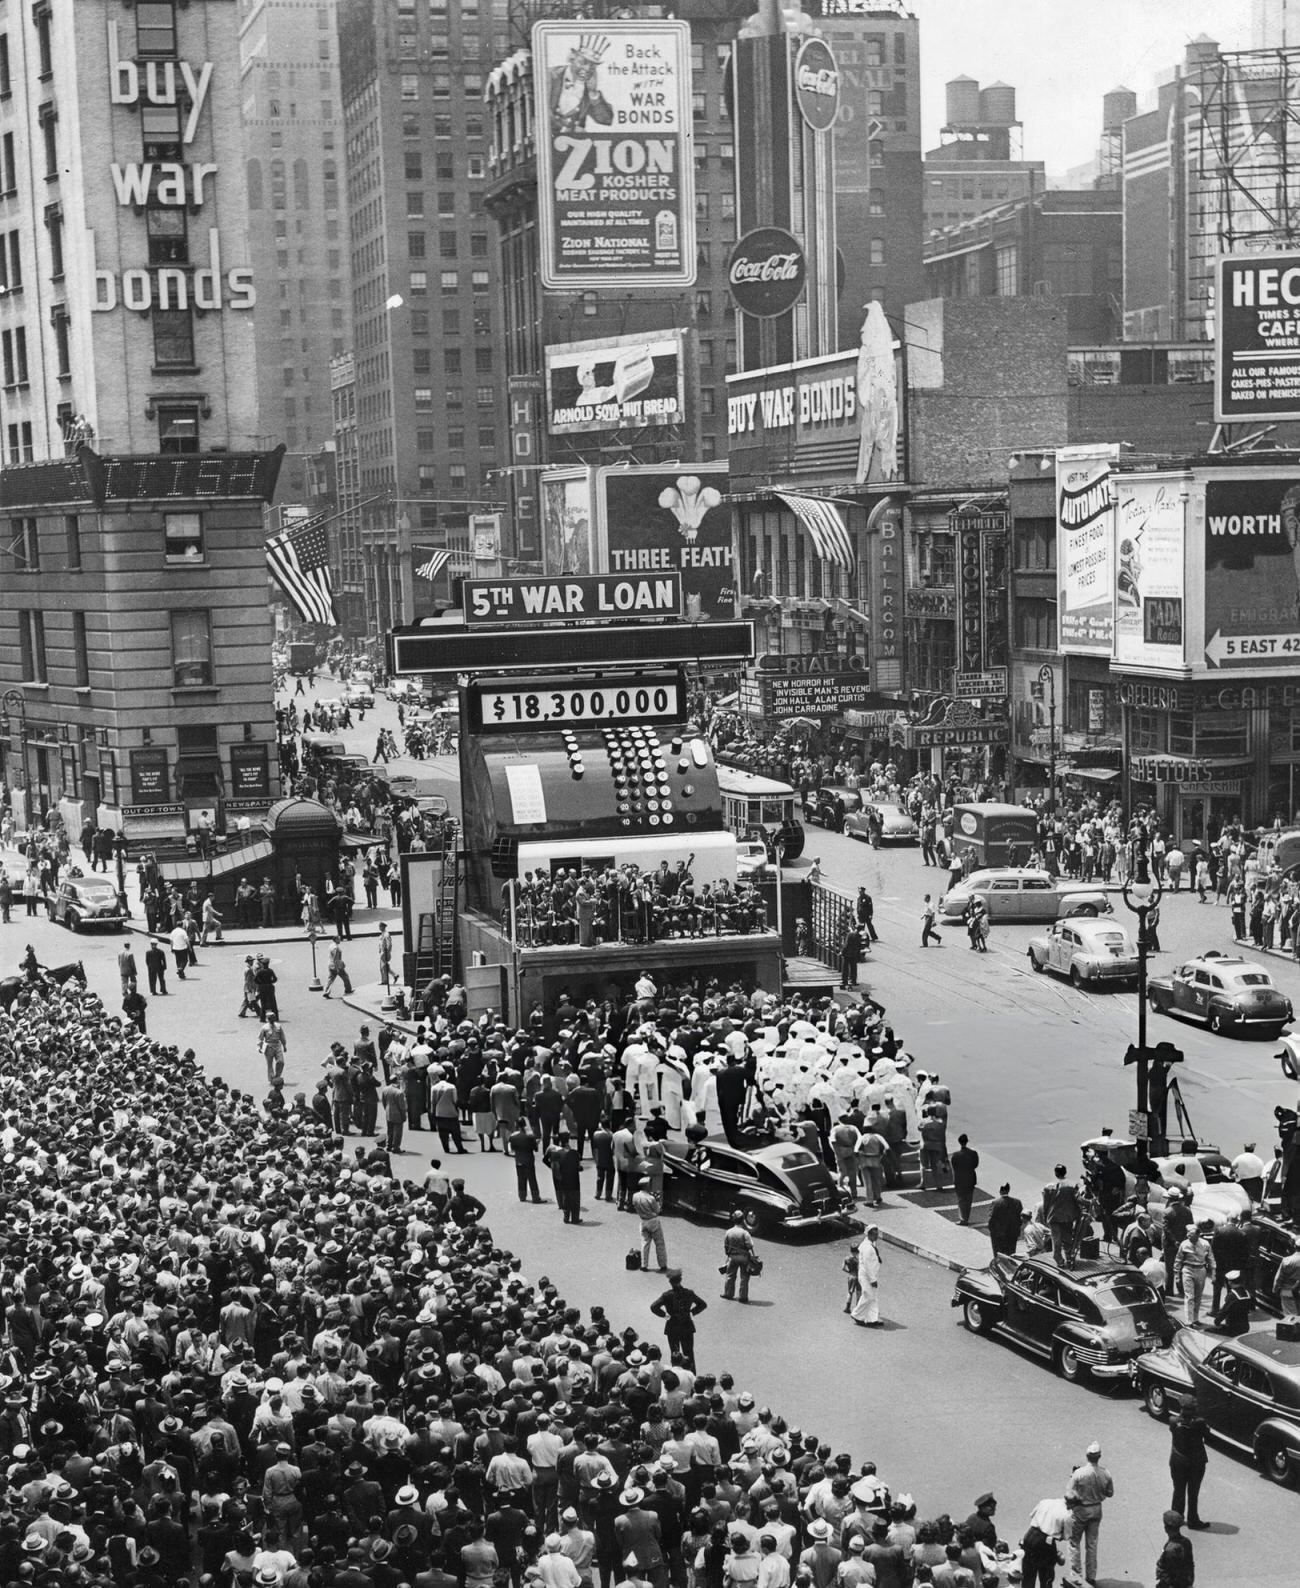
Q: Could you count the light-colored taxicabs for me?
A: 2